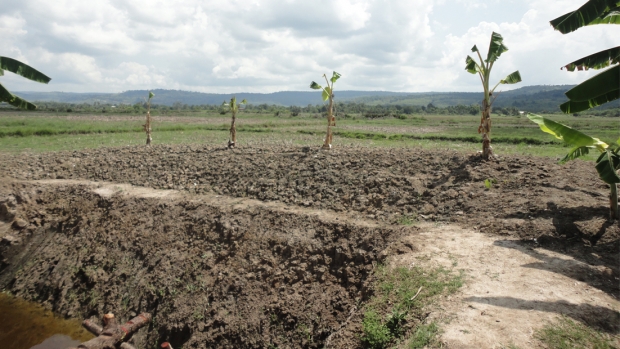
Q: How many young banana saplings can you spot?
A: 4